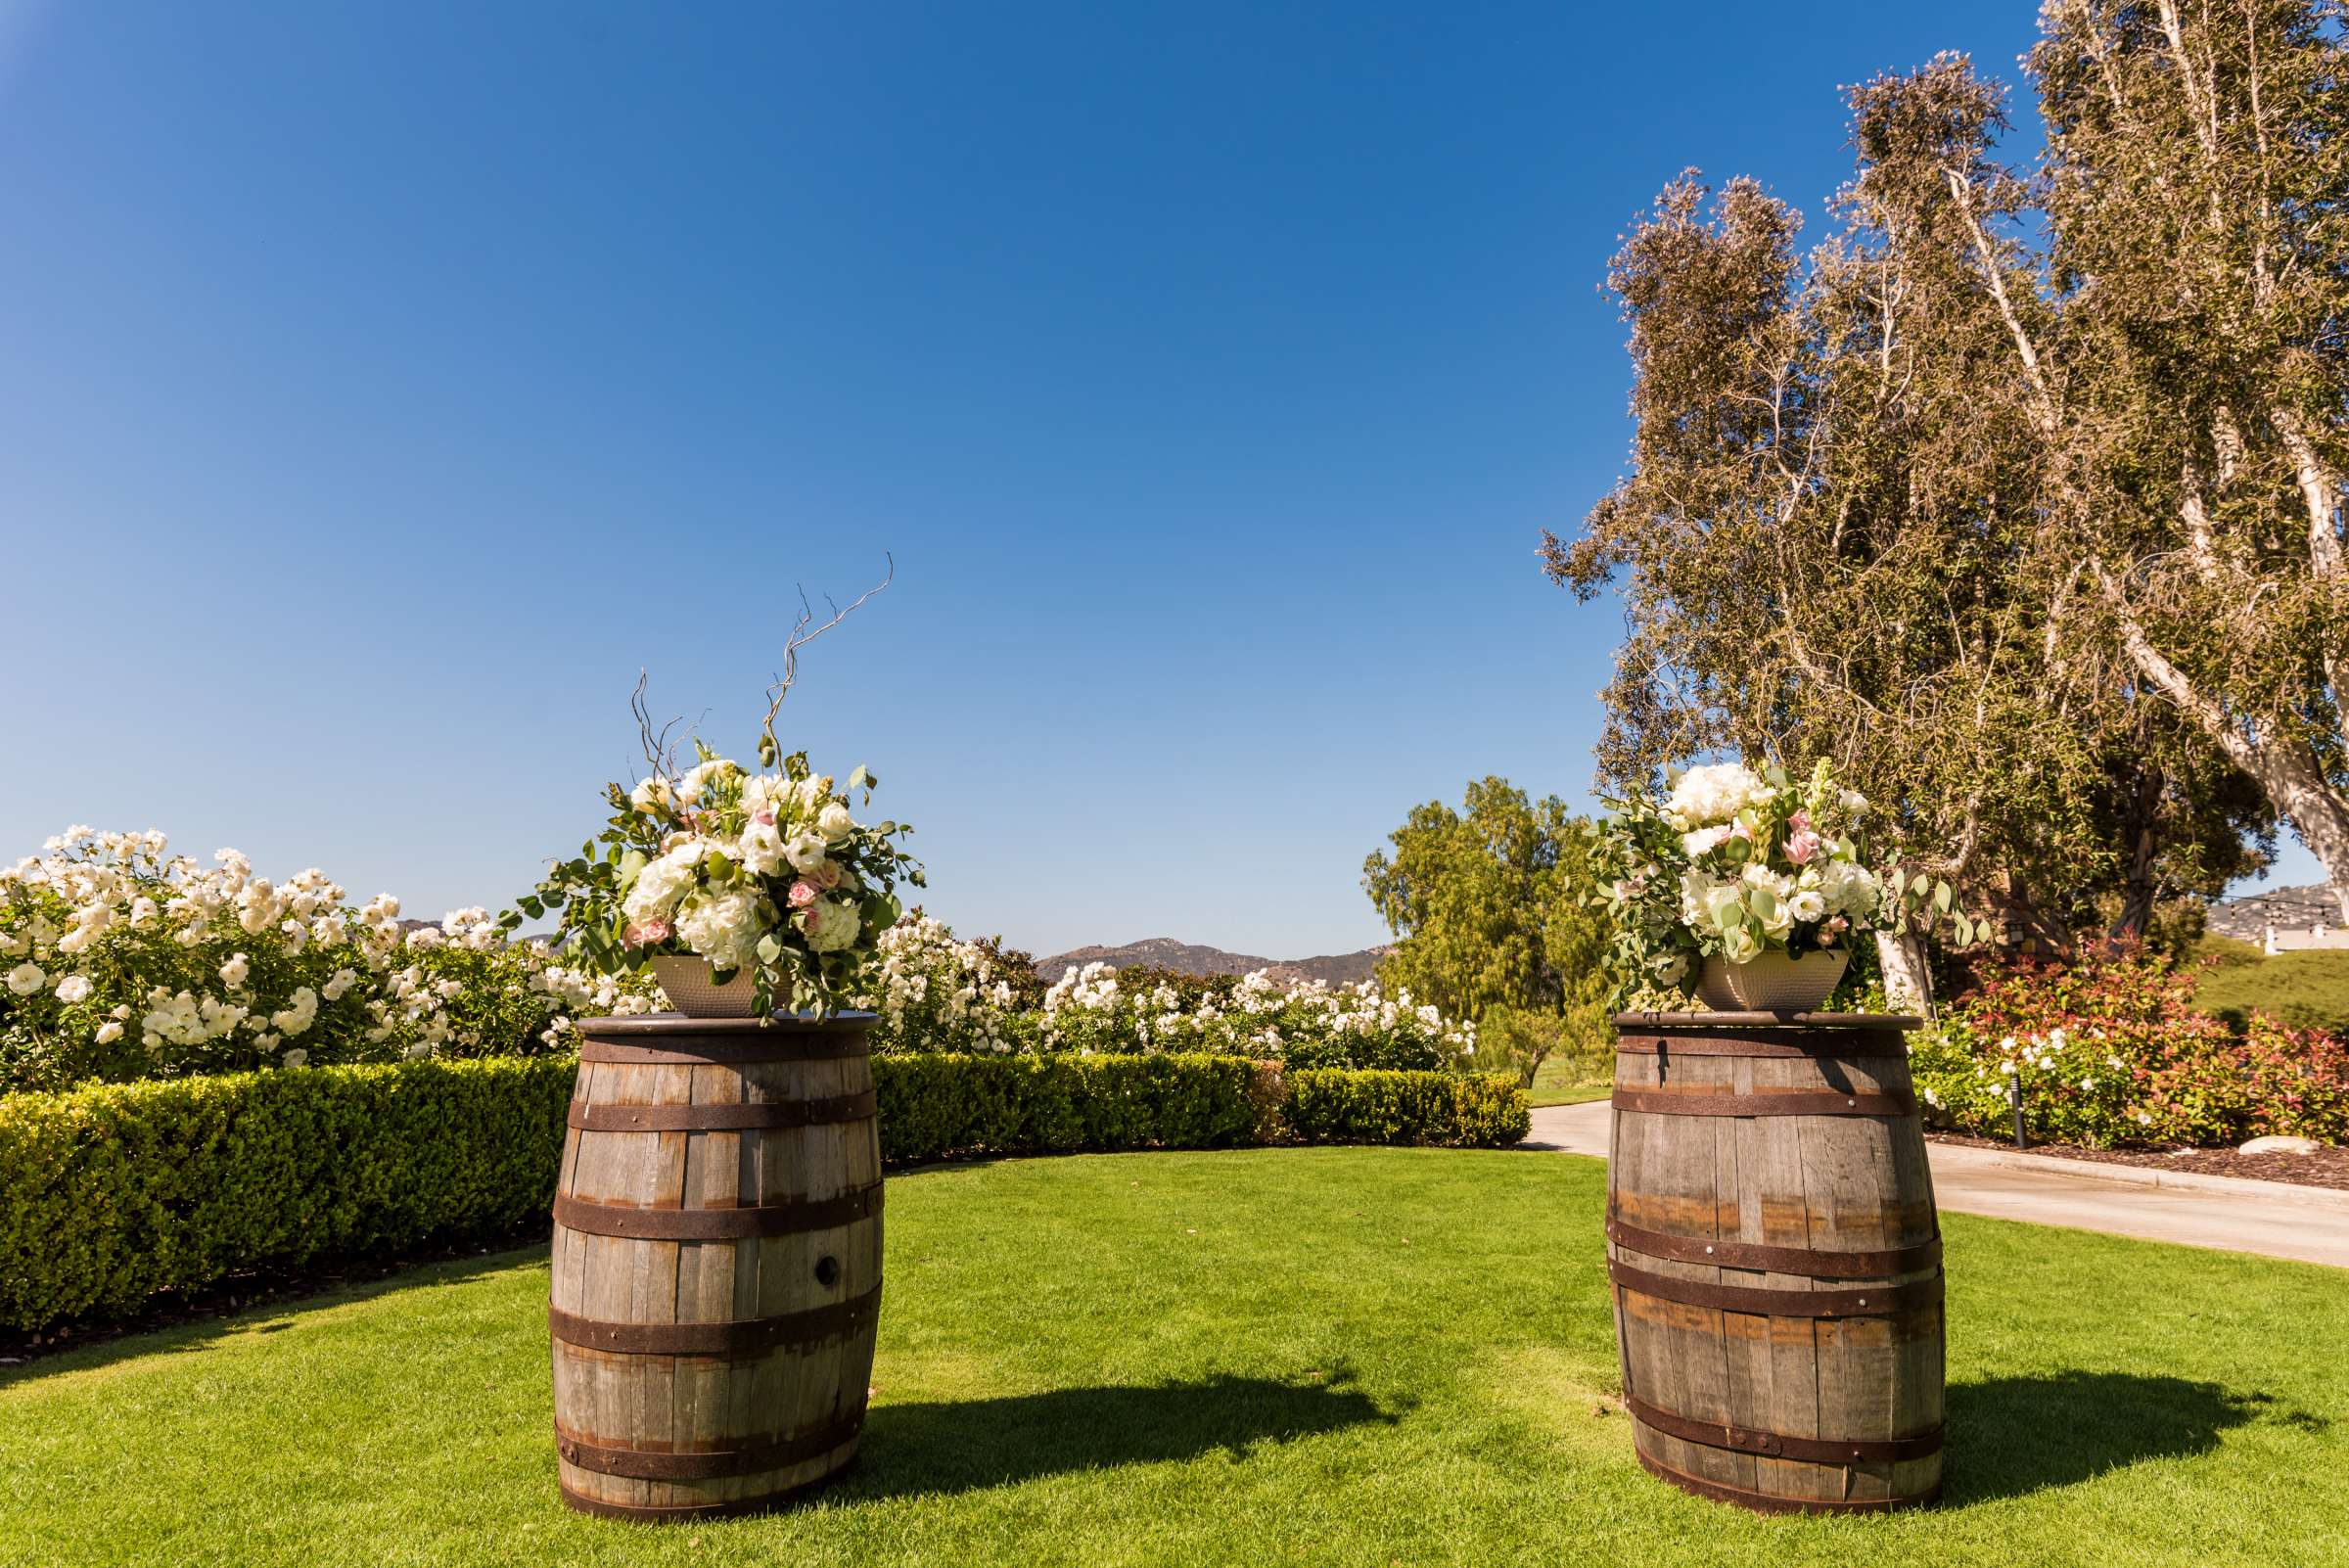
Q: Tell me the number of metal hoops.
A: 12